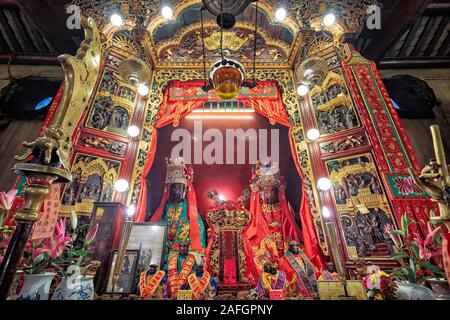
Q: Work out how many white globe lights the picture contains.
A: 10